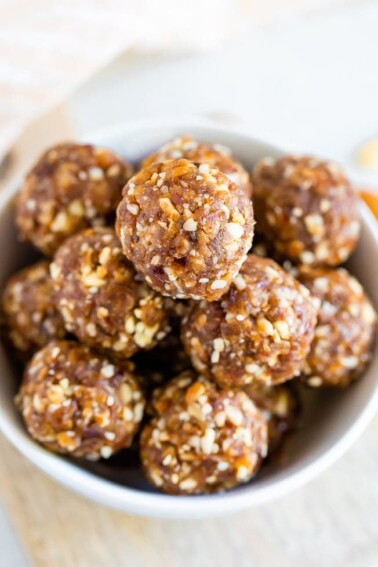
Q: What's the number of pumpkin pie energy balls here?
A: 11